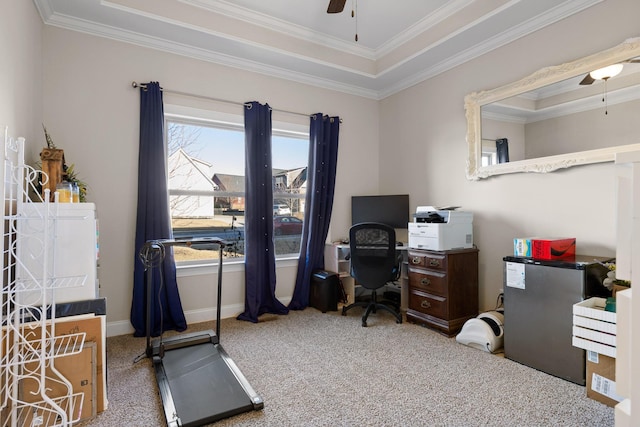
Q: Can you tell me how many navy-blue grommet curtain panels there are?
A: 3